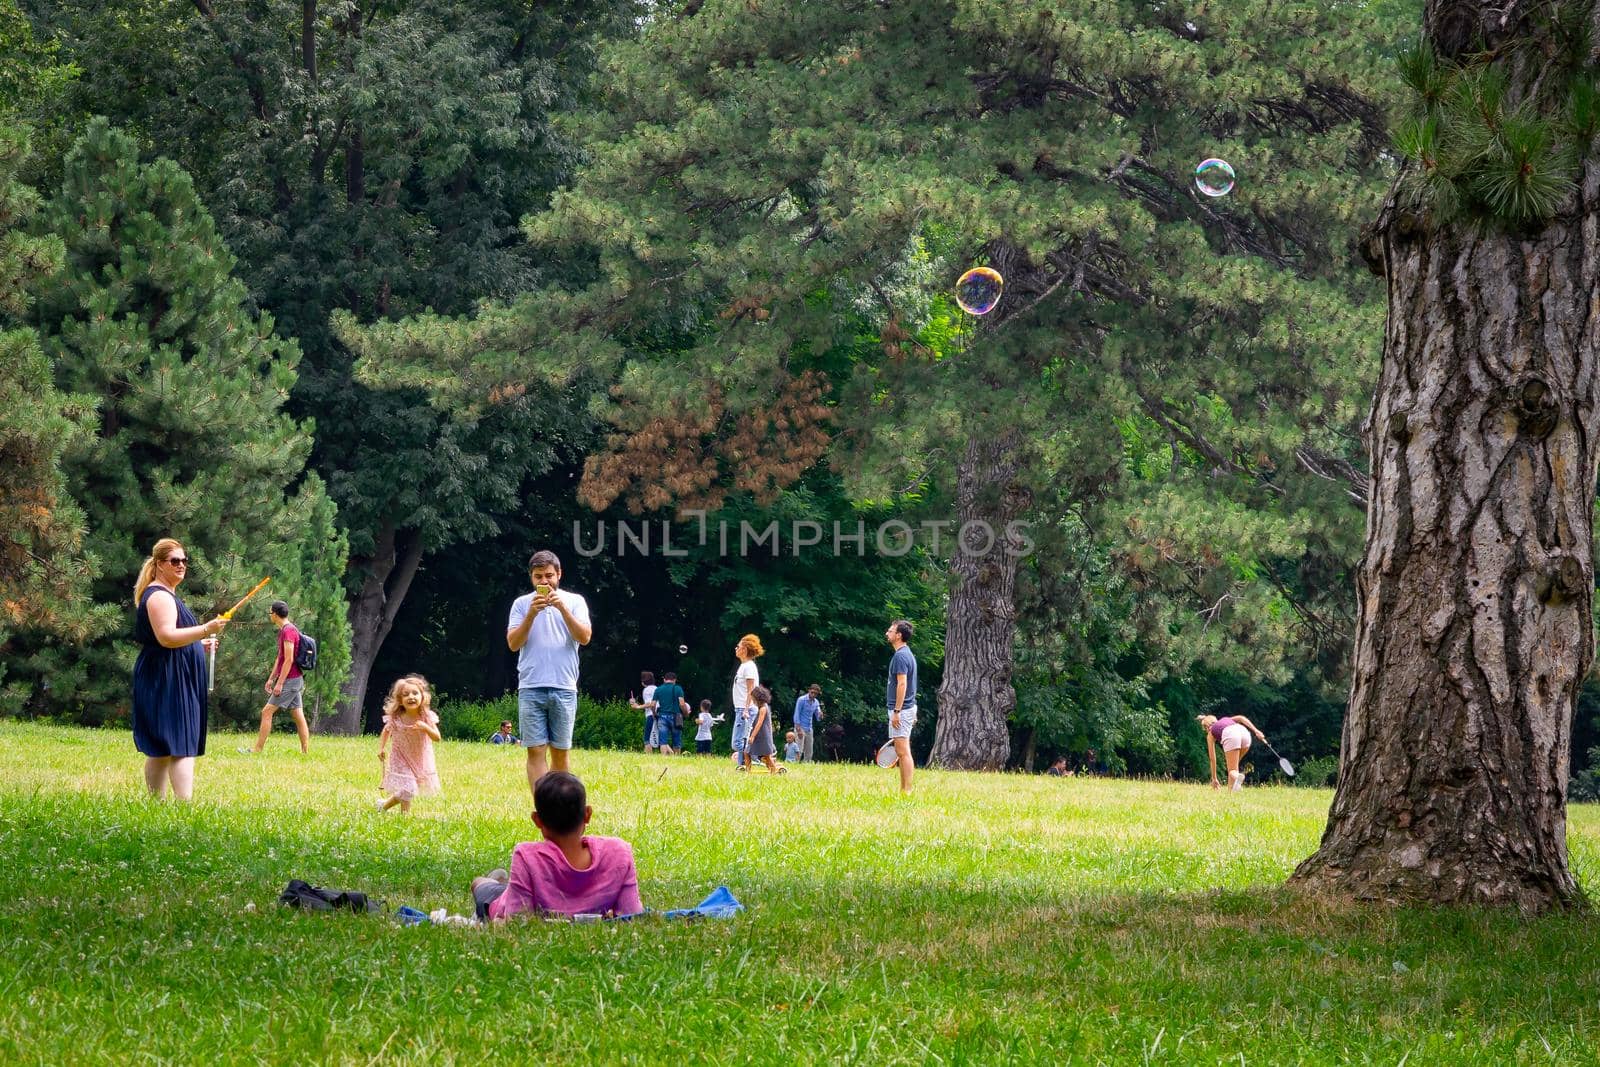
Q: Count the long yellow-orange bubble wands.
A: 1